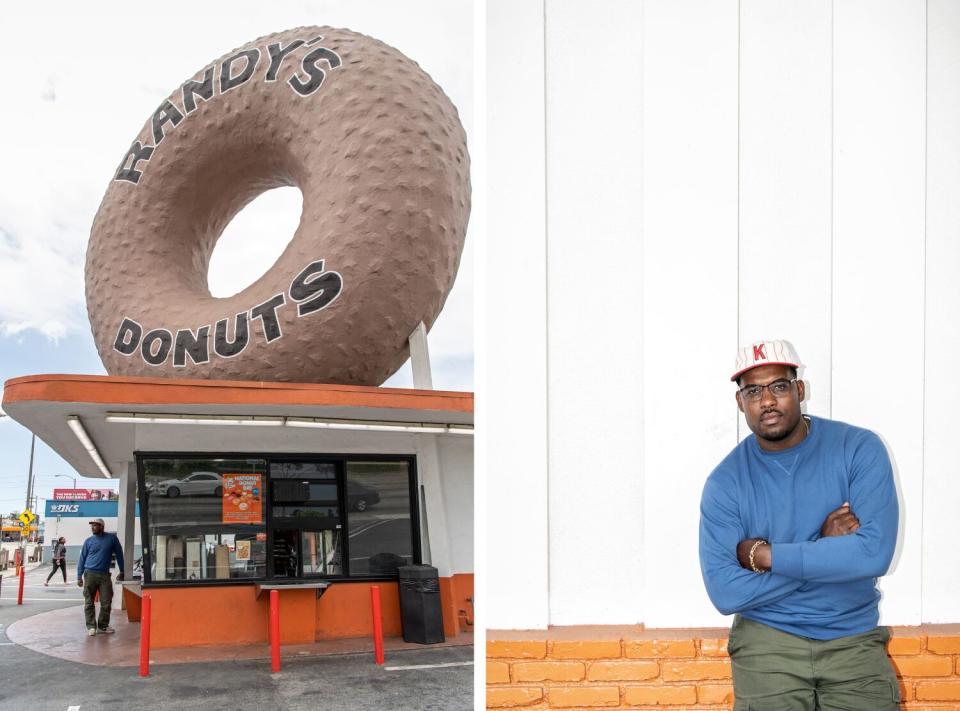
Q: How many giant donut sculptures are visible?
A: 1